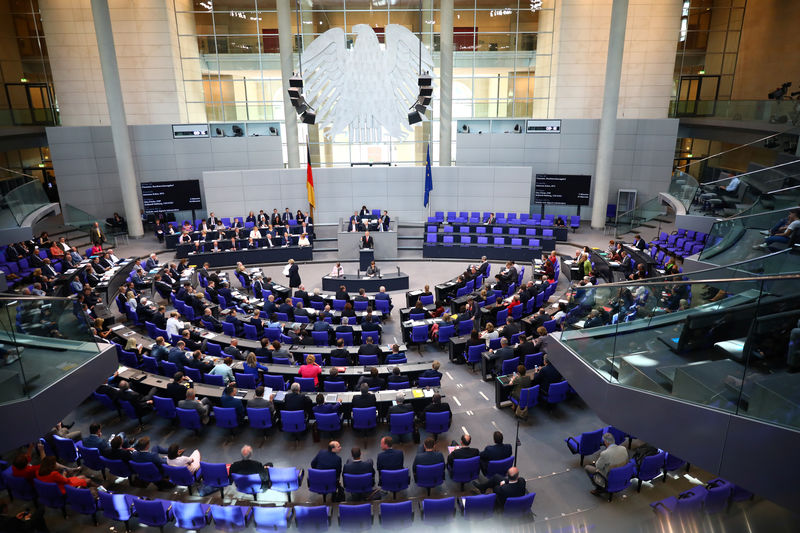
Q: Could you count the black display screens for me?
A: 2